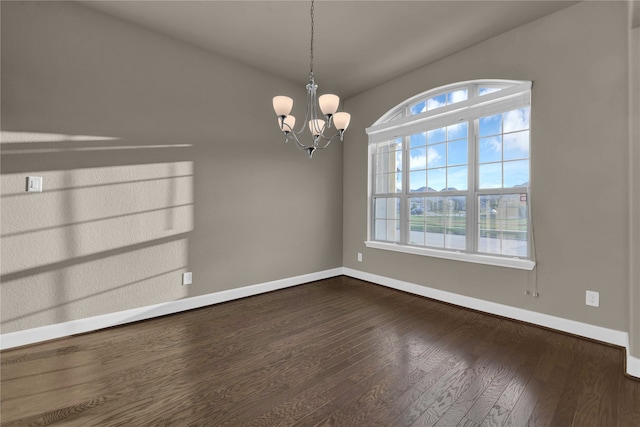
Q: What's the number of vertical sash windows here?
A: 3